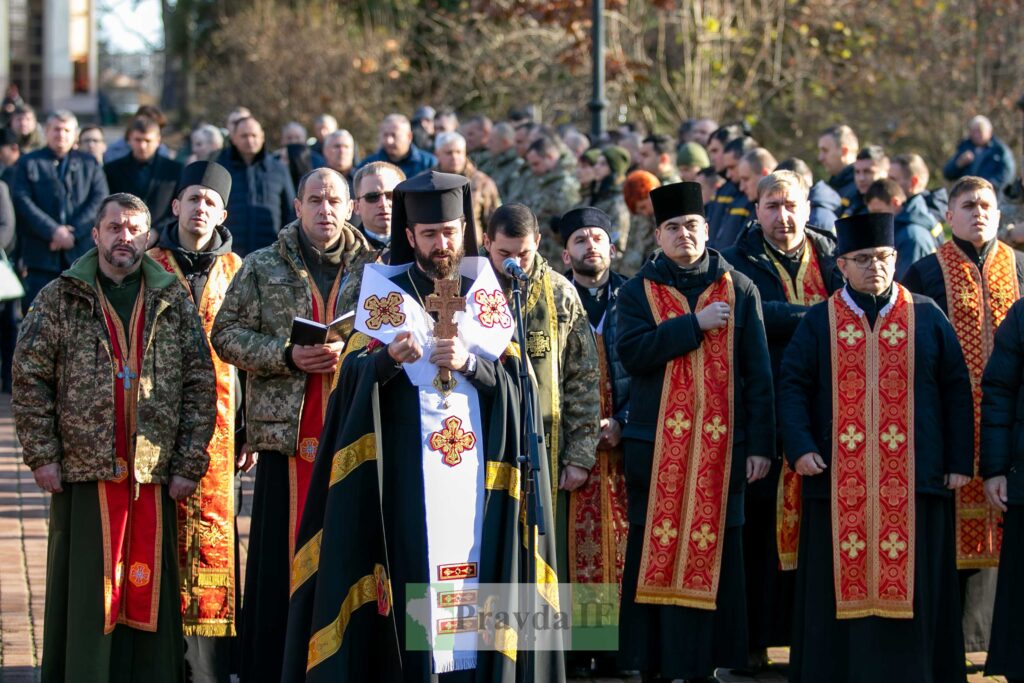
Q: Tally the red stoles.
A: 8